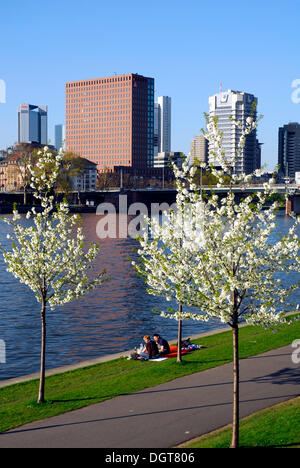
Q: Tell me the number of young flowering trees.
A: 3